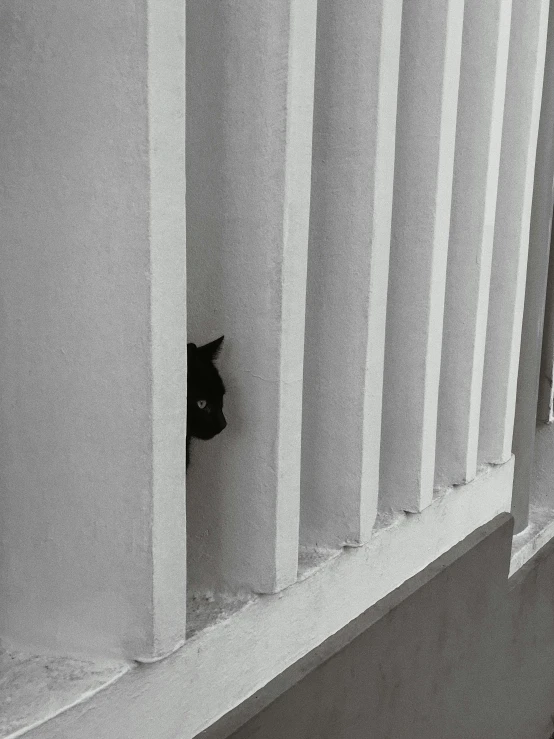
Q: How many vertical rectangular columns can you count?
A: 6